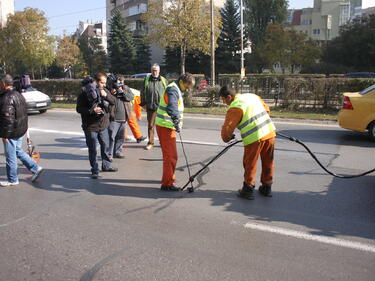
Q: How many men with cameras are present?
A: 2